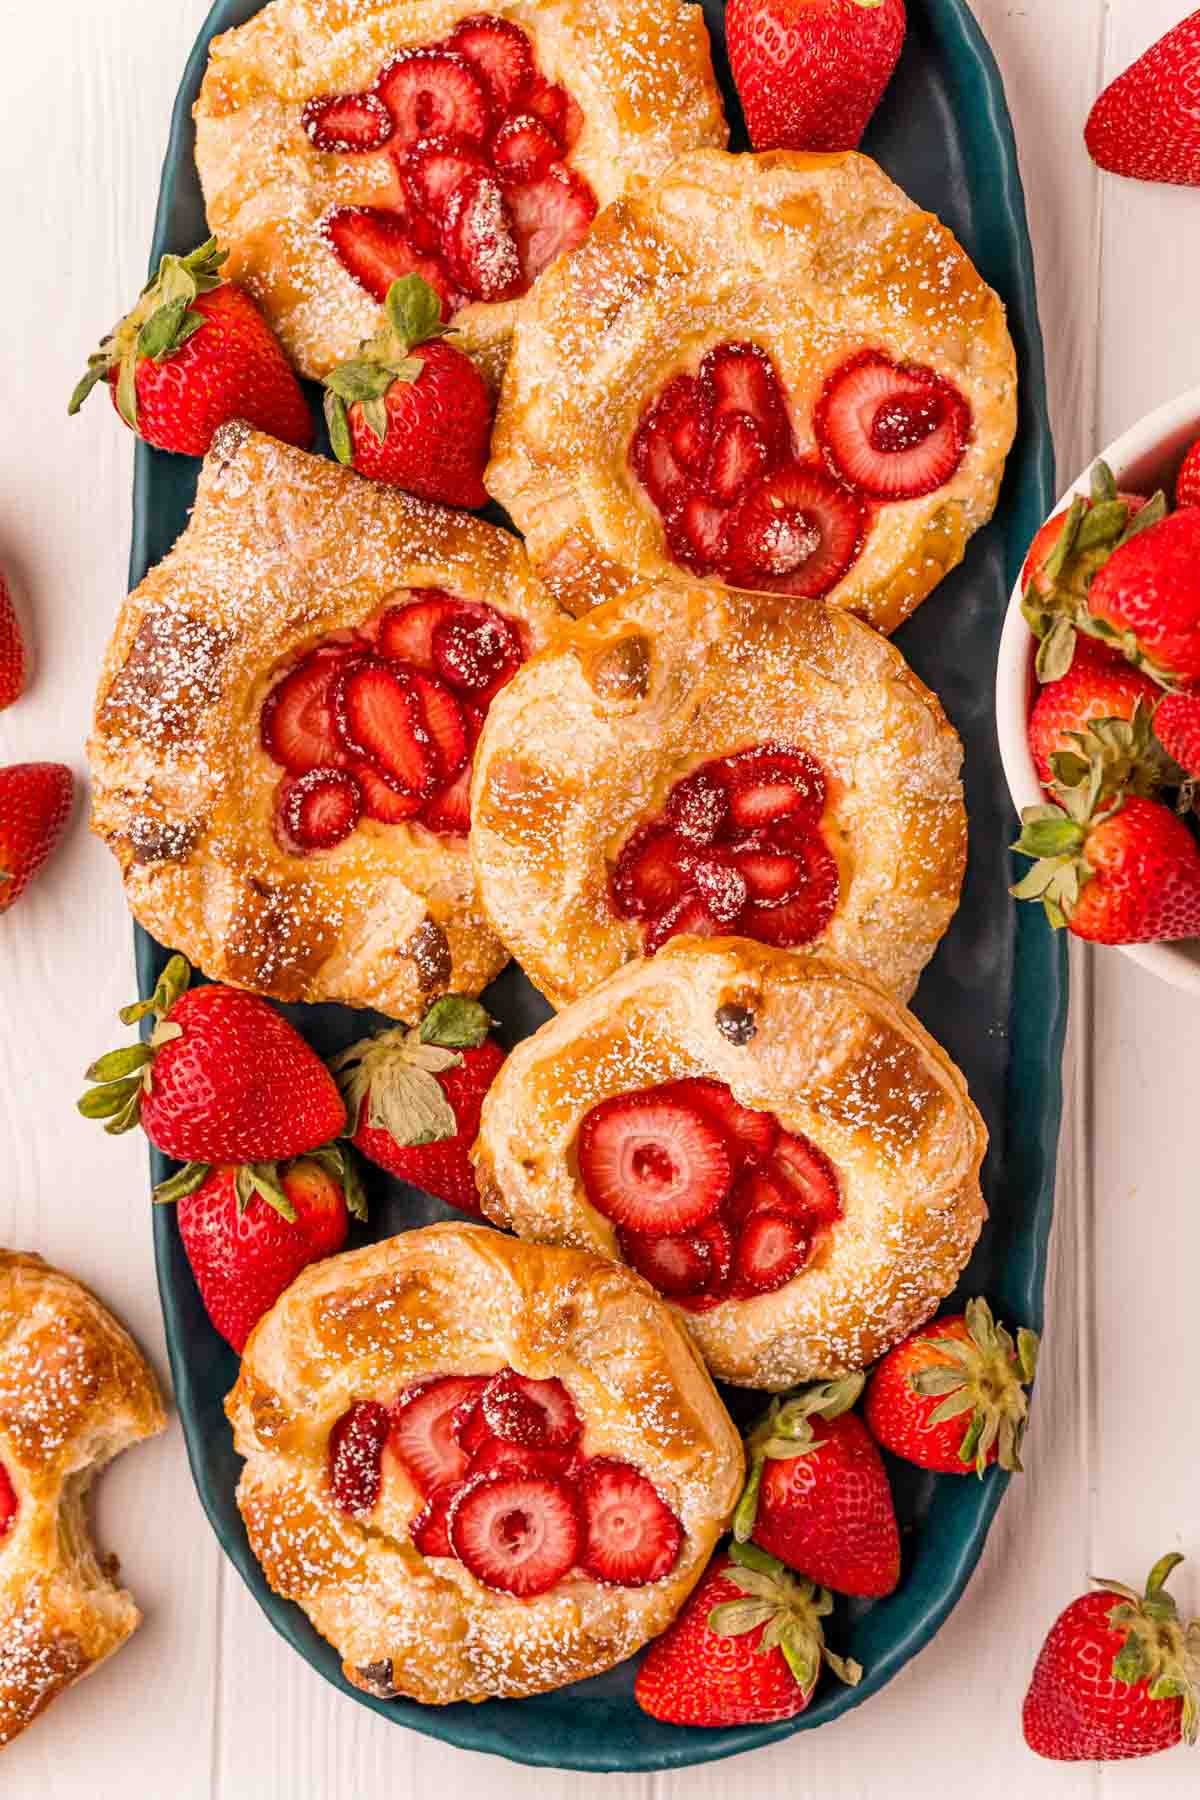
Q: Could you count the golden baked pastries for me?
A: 7